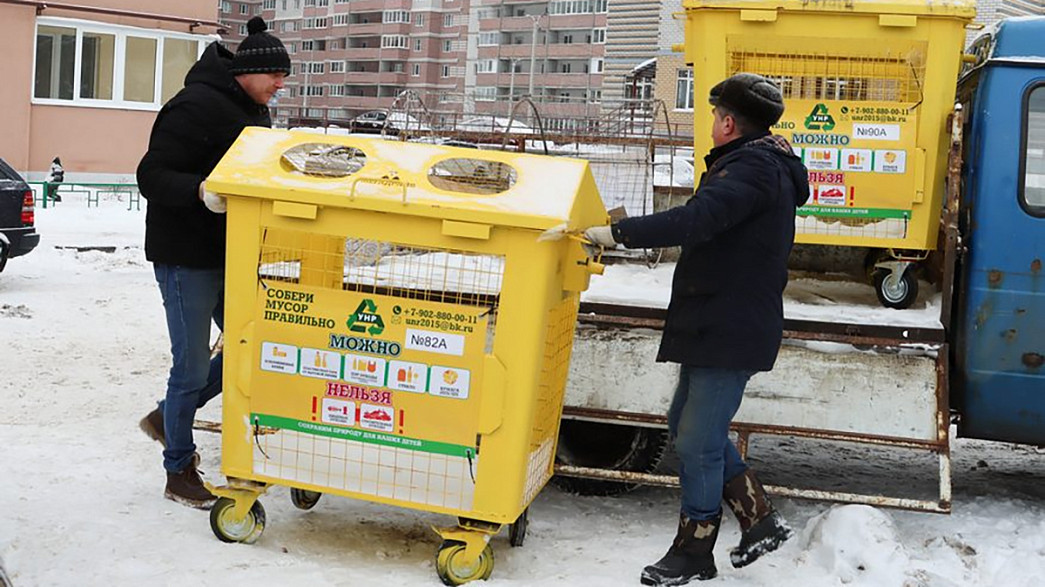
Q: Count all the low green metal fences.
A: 1